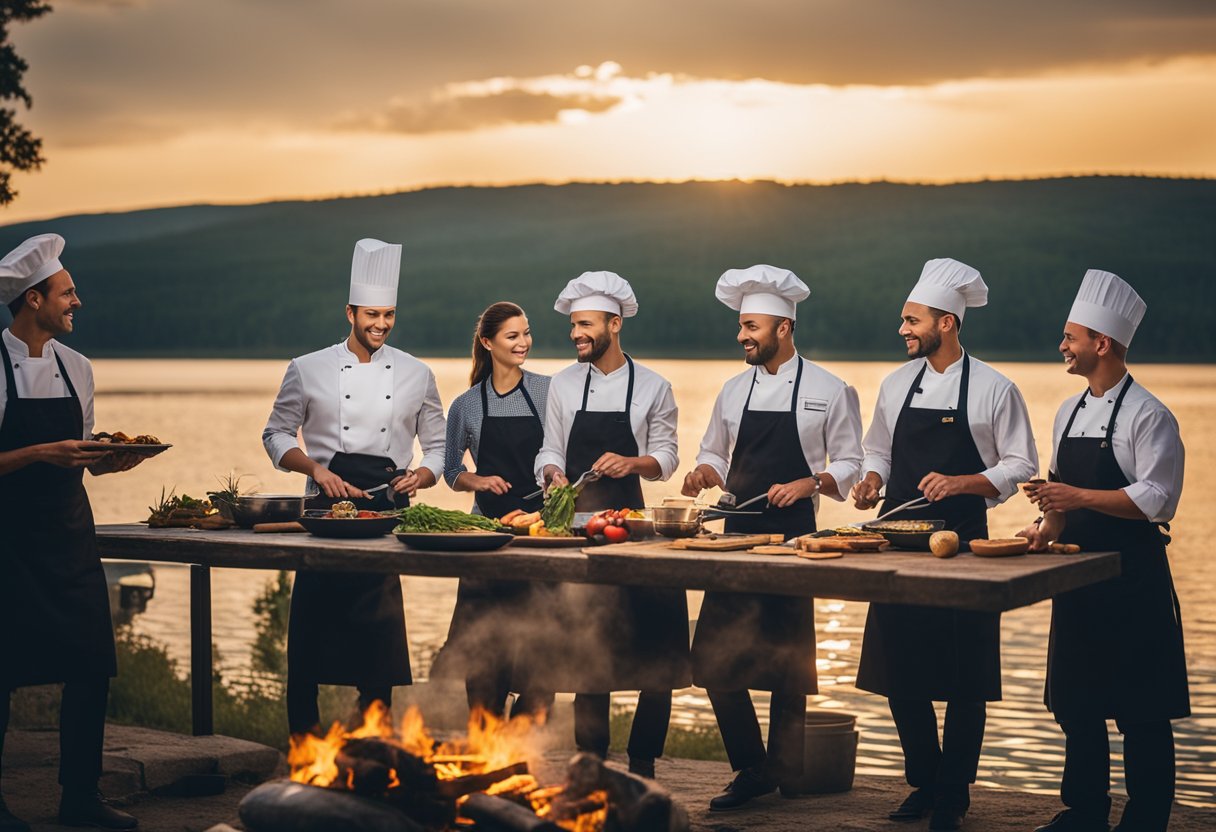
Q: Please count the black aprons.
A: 7